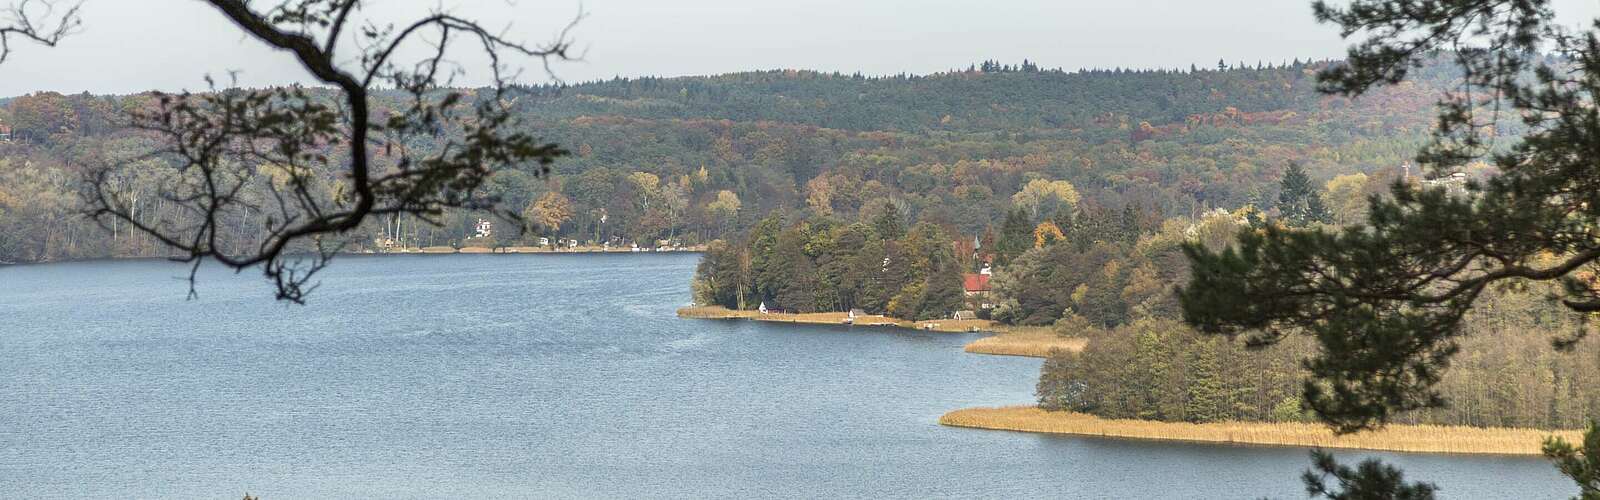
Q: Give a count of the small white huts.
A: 3